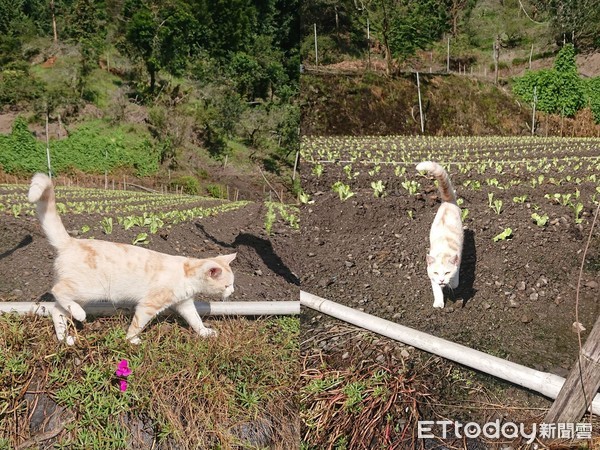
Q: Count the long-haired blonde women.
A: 0